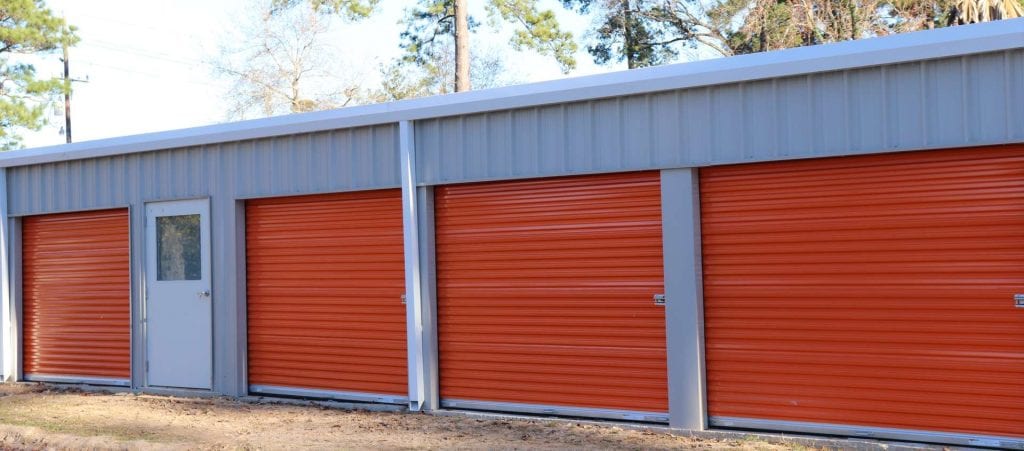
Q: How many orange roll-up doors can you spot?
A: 4